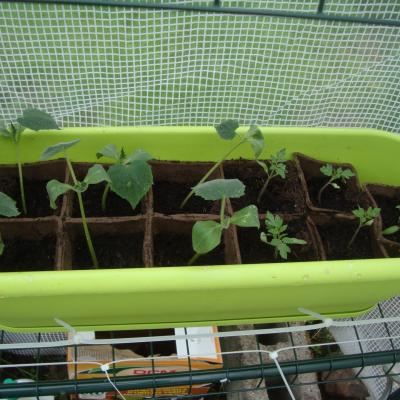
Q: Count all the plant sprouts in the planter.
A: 11